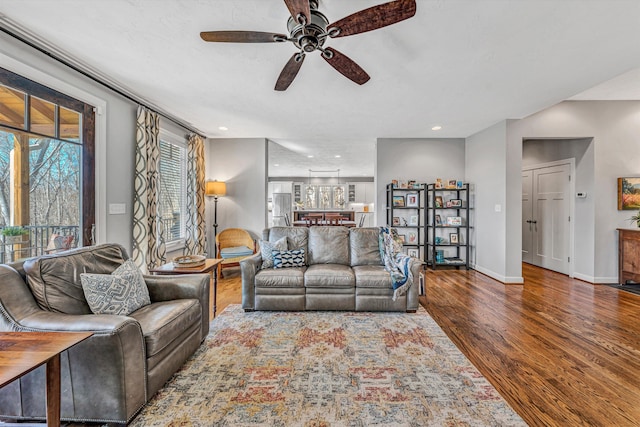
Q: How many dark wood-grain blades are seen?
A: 5